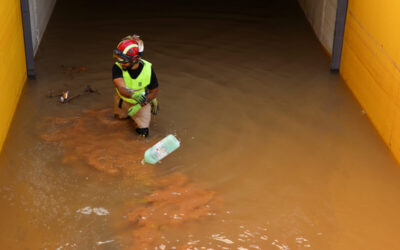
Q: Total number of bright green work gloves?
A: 2